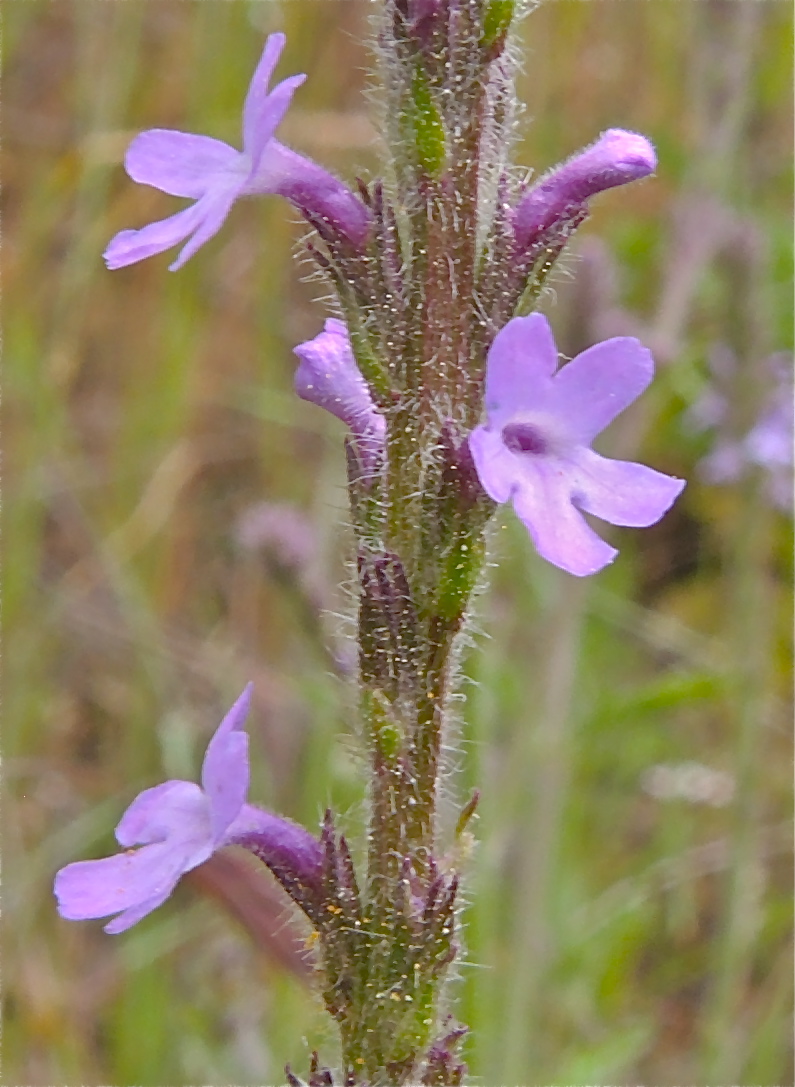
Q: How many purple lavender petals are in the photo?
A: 15